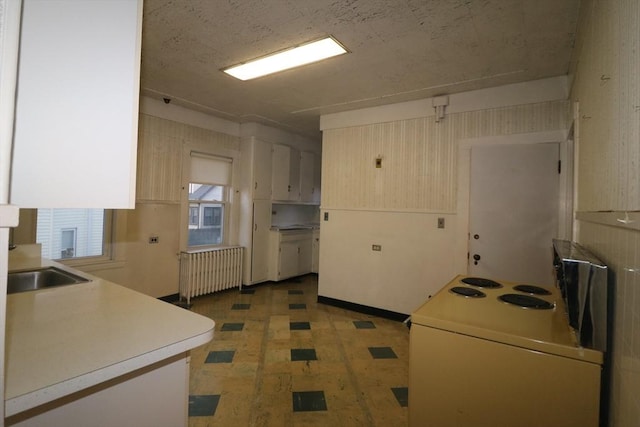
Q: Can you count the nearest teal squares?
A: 3